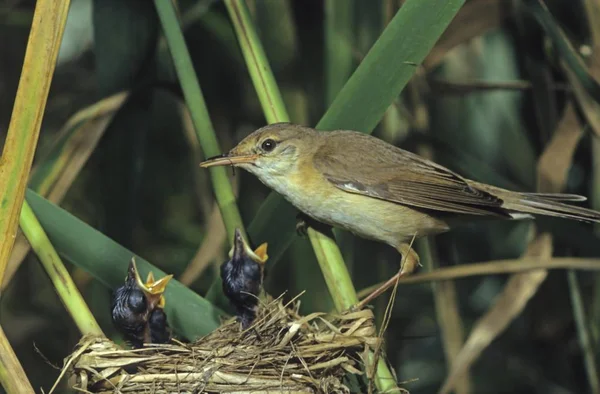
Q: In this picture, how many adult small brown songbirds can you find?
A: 1